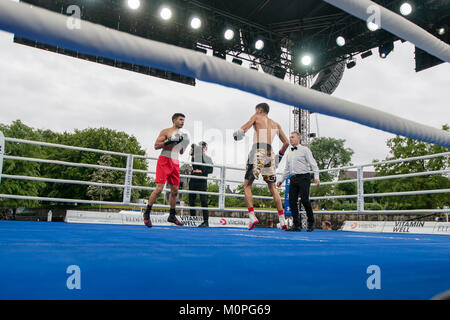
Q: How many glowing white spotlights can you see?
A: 9